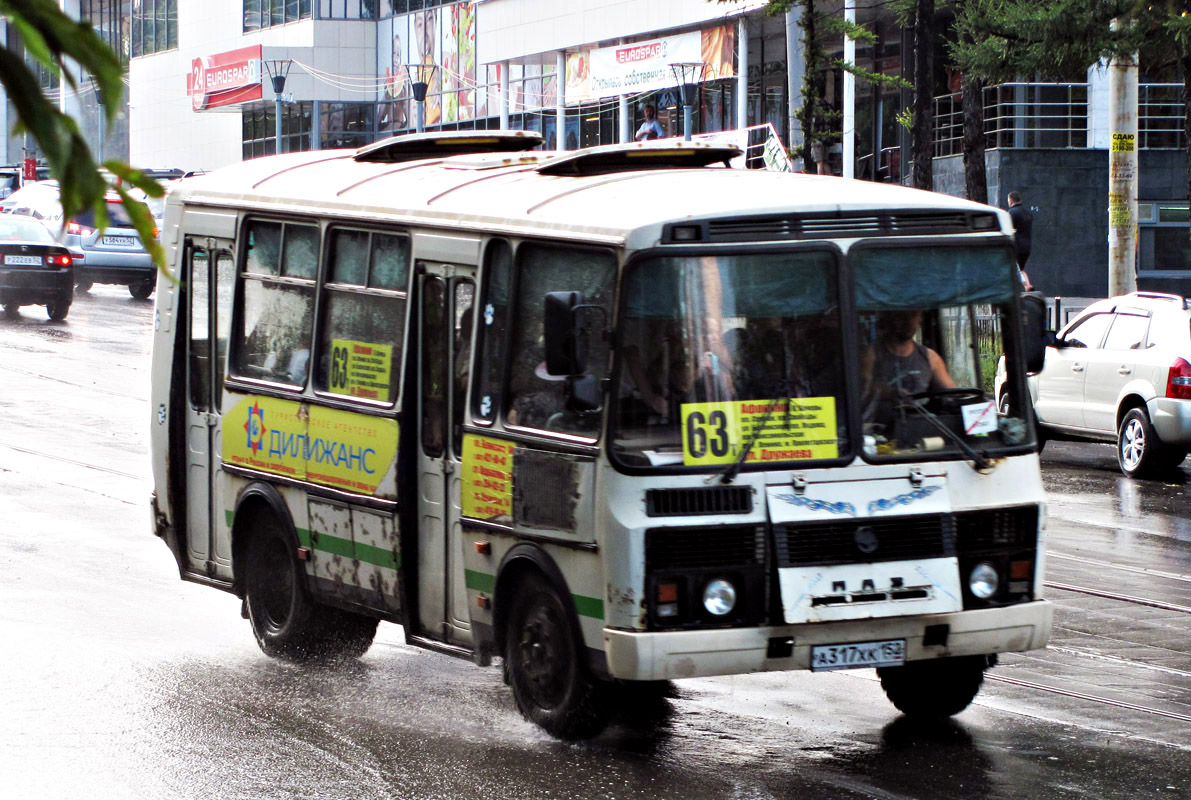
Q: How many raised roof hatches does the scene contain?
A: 2